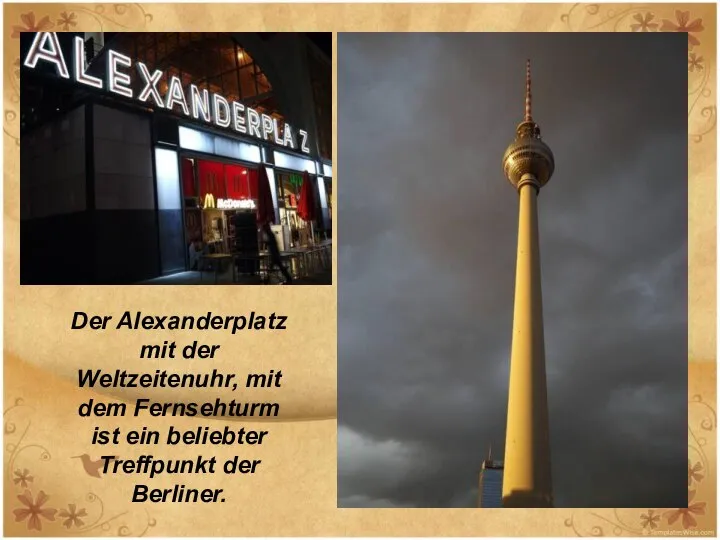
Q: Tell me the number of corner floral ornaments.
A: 4